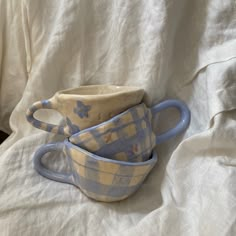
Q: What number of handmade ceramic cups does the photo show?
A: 3